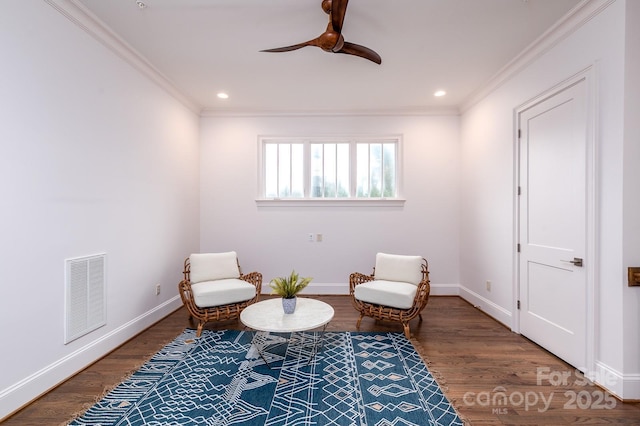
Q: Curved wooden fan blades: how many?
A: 3